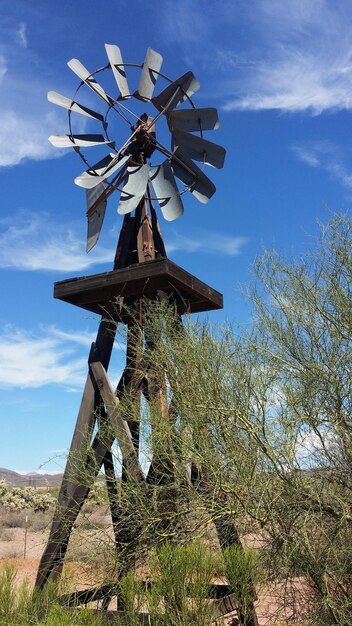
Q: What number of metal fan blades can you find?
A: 12